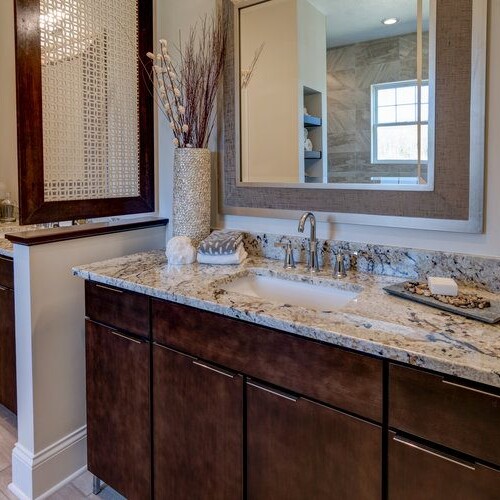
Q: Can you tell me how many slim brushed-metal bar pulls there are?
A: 6